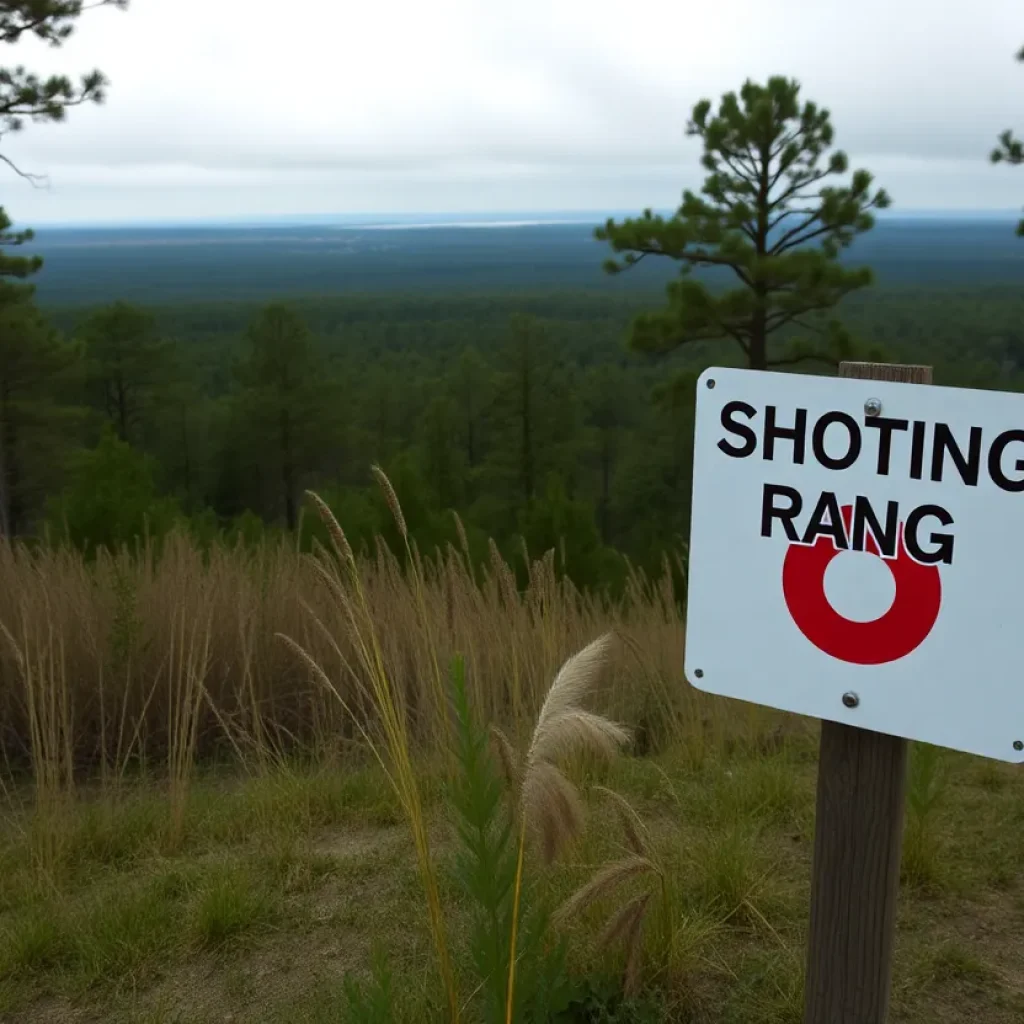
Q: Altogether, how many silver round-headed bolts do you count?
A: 2